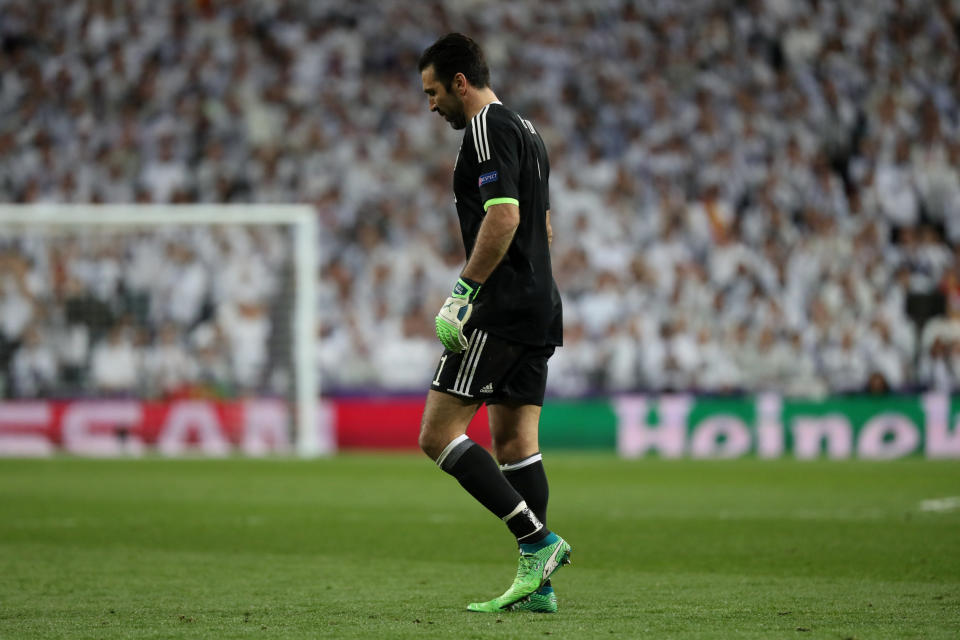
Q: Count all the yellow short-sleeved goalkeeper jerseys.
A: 0